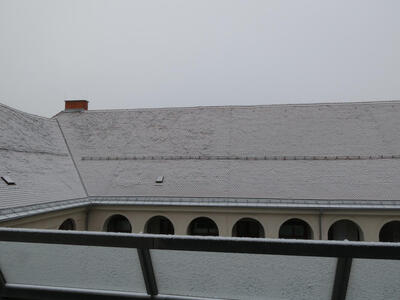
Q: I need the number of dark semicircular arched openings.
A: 8